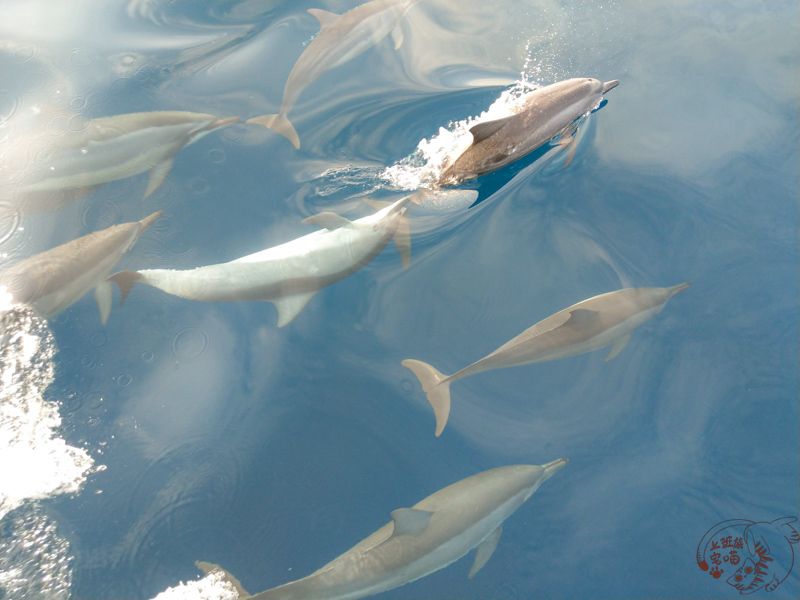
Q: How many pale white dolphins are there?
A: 1